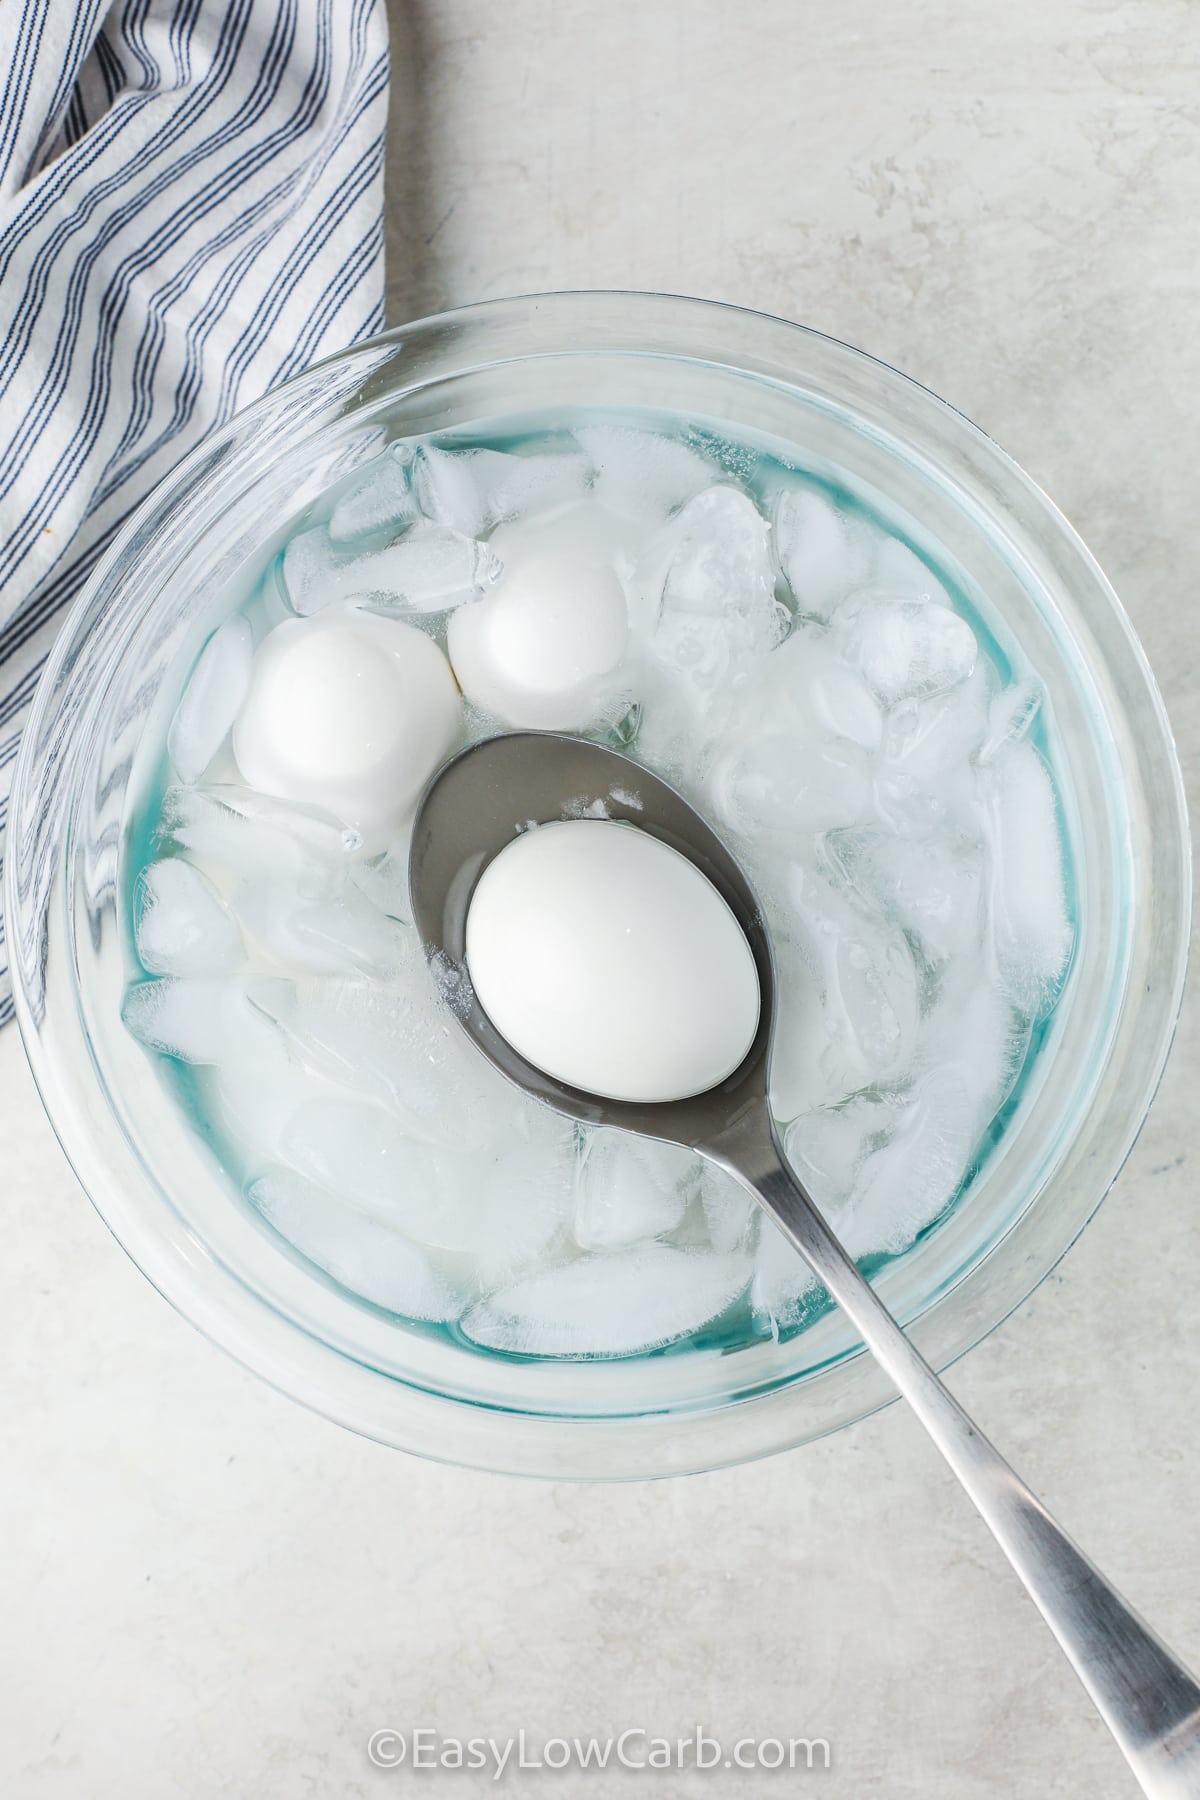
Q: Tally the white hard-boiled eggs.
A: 3